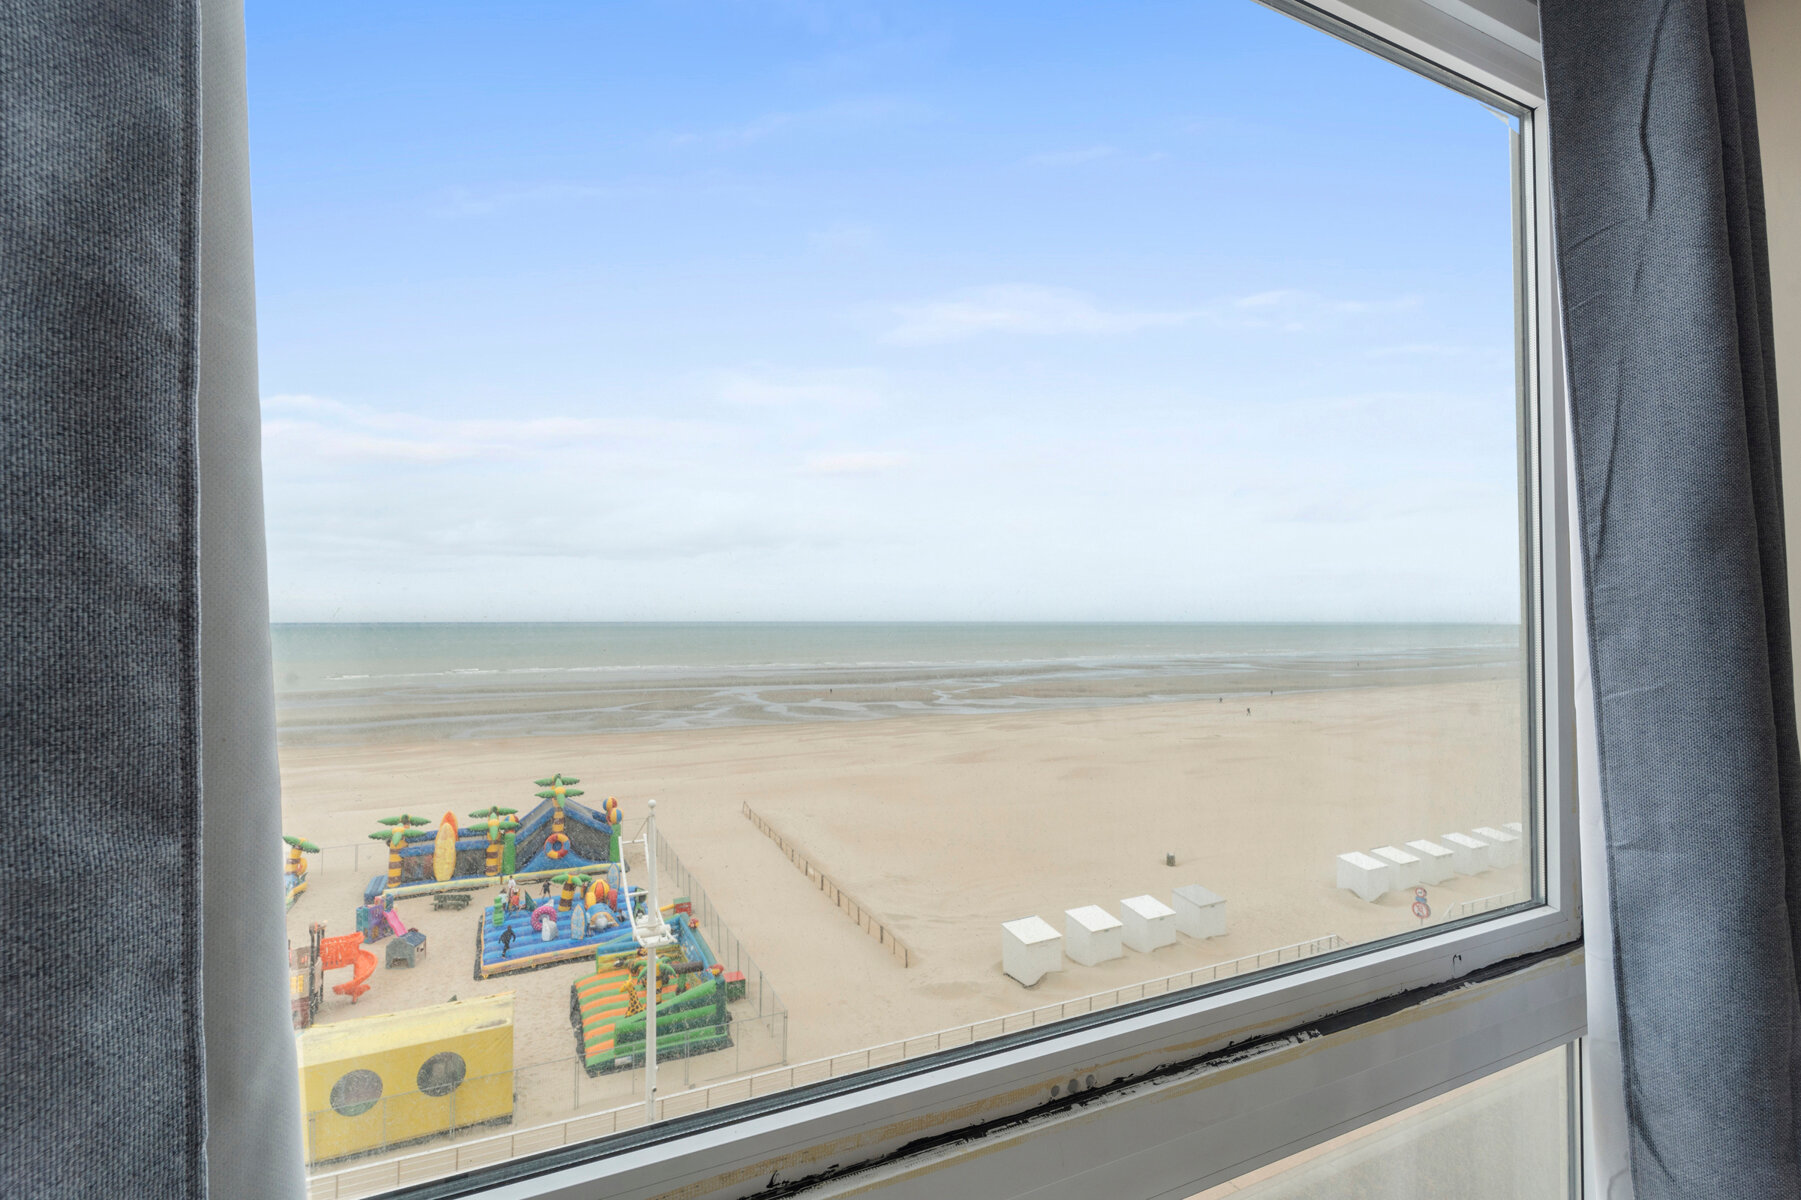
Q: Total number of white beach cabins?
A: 10